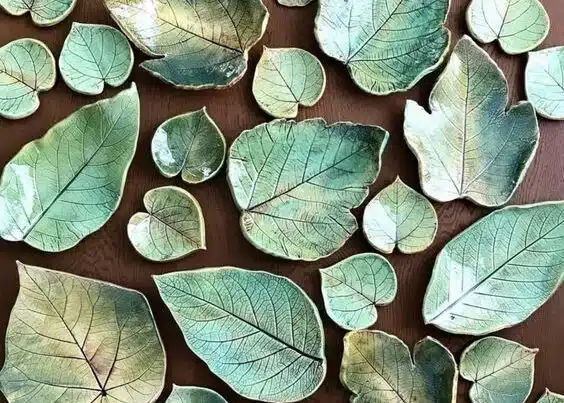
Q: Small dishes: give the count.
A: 14